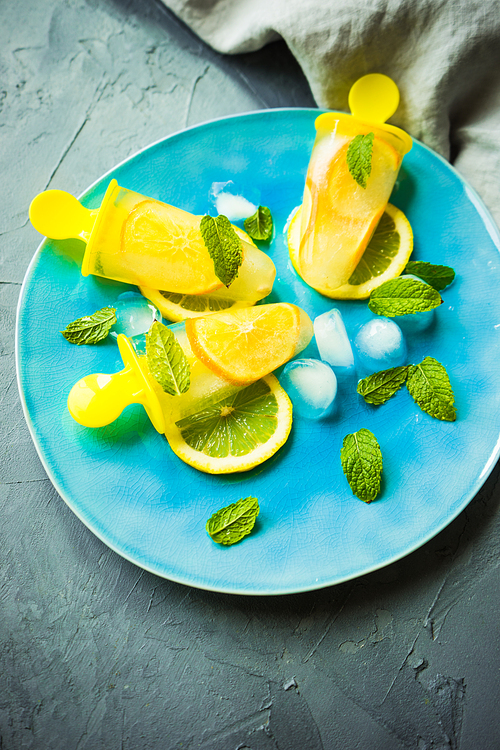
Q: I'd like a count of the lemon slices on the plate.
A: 3